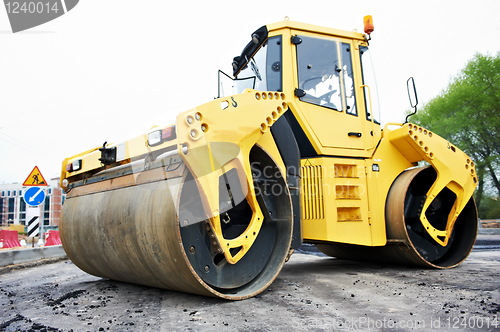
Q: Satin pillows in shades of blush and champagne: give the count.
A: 0